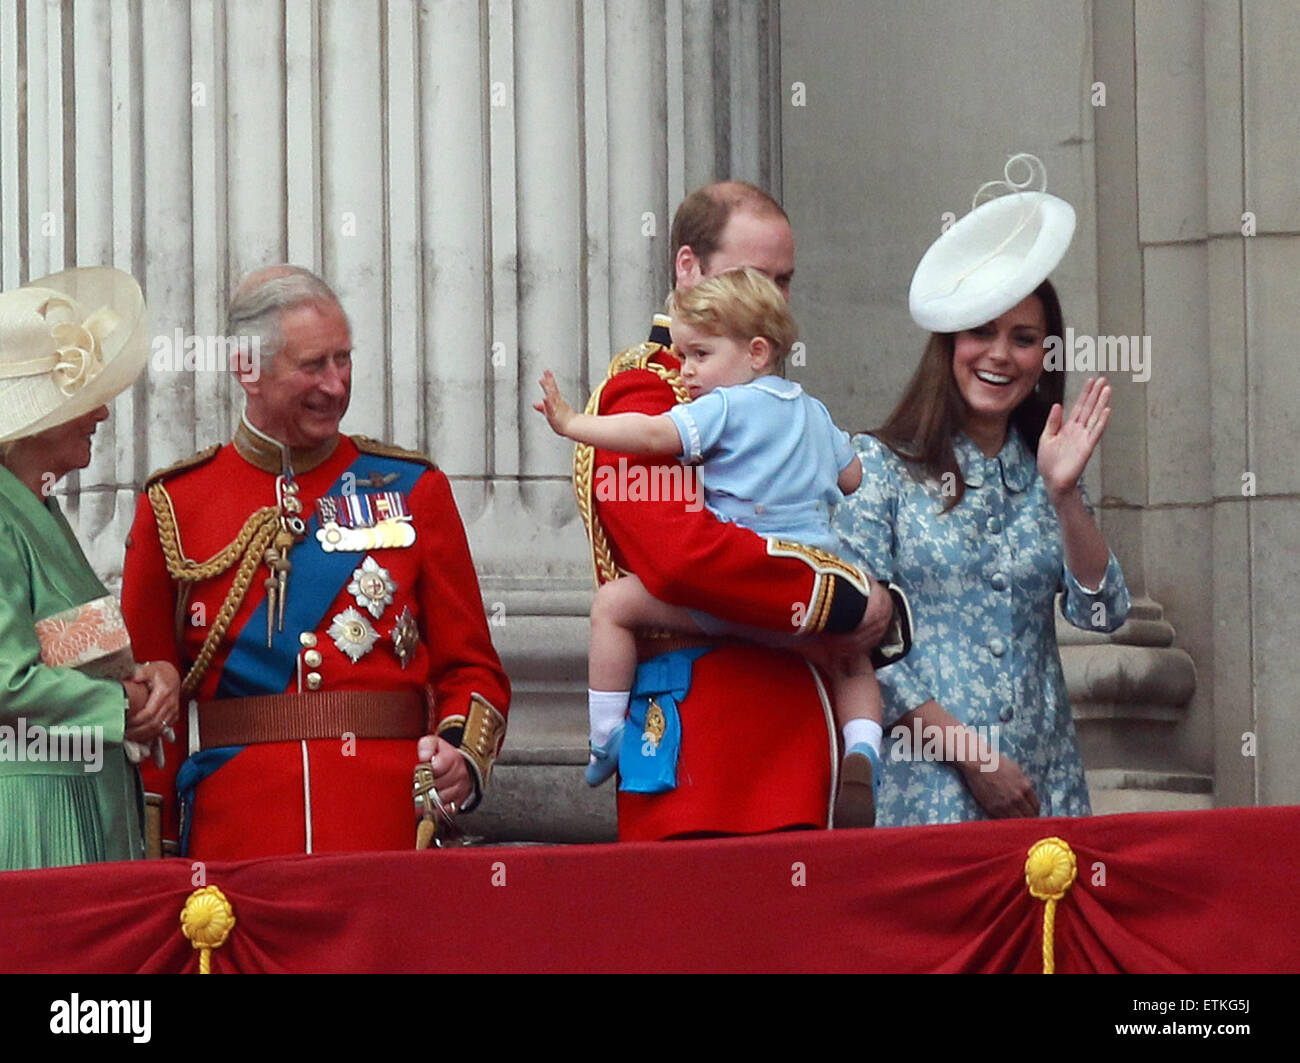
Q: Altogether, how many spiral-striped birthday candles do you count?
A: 0